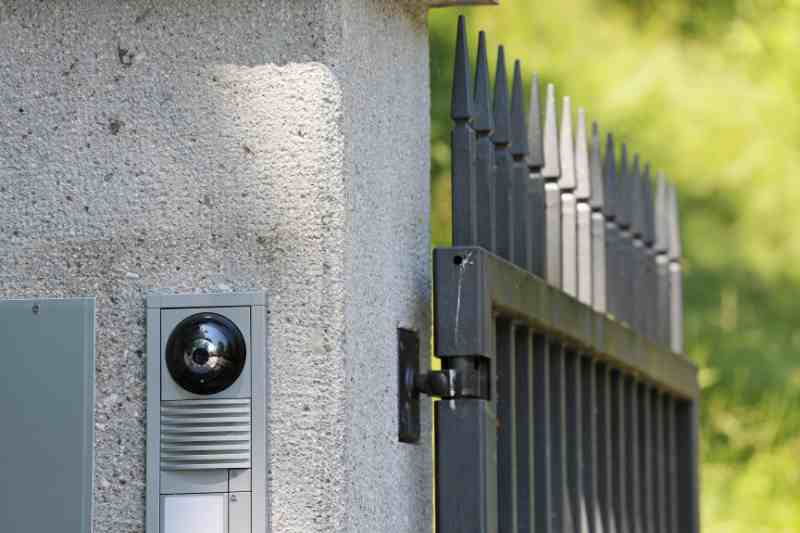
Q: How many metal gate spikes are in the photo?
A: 15